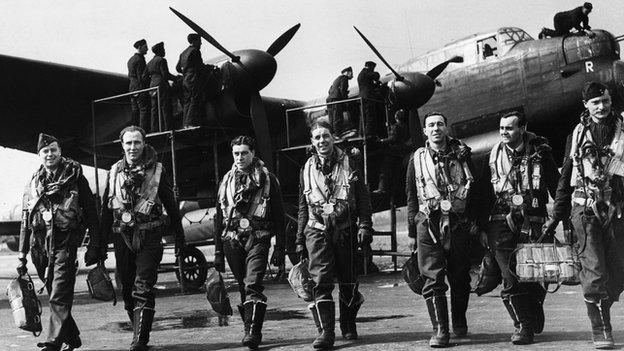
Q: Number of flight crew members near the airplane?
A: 7